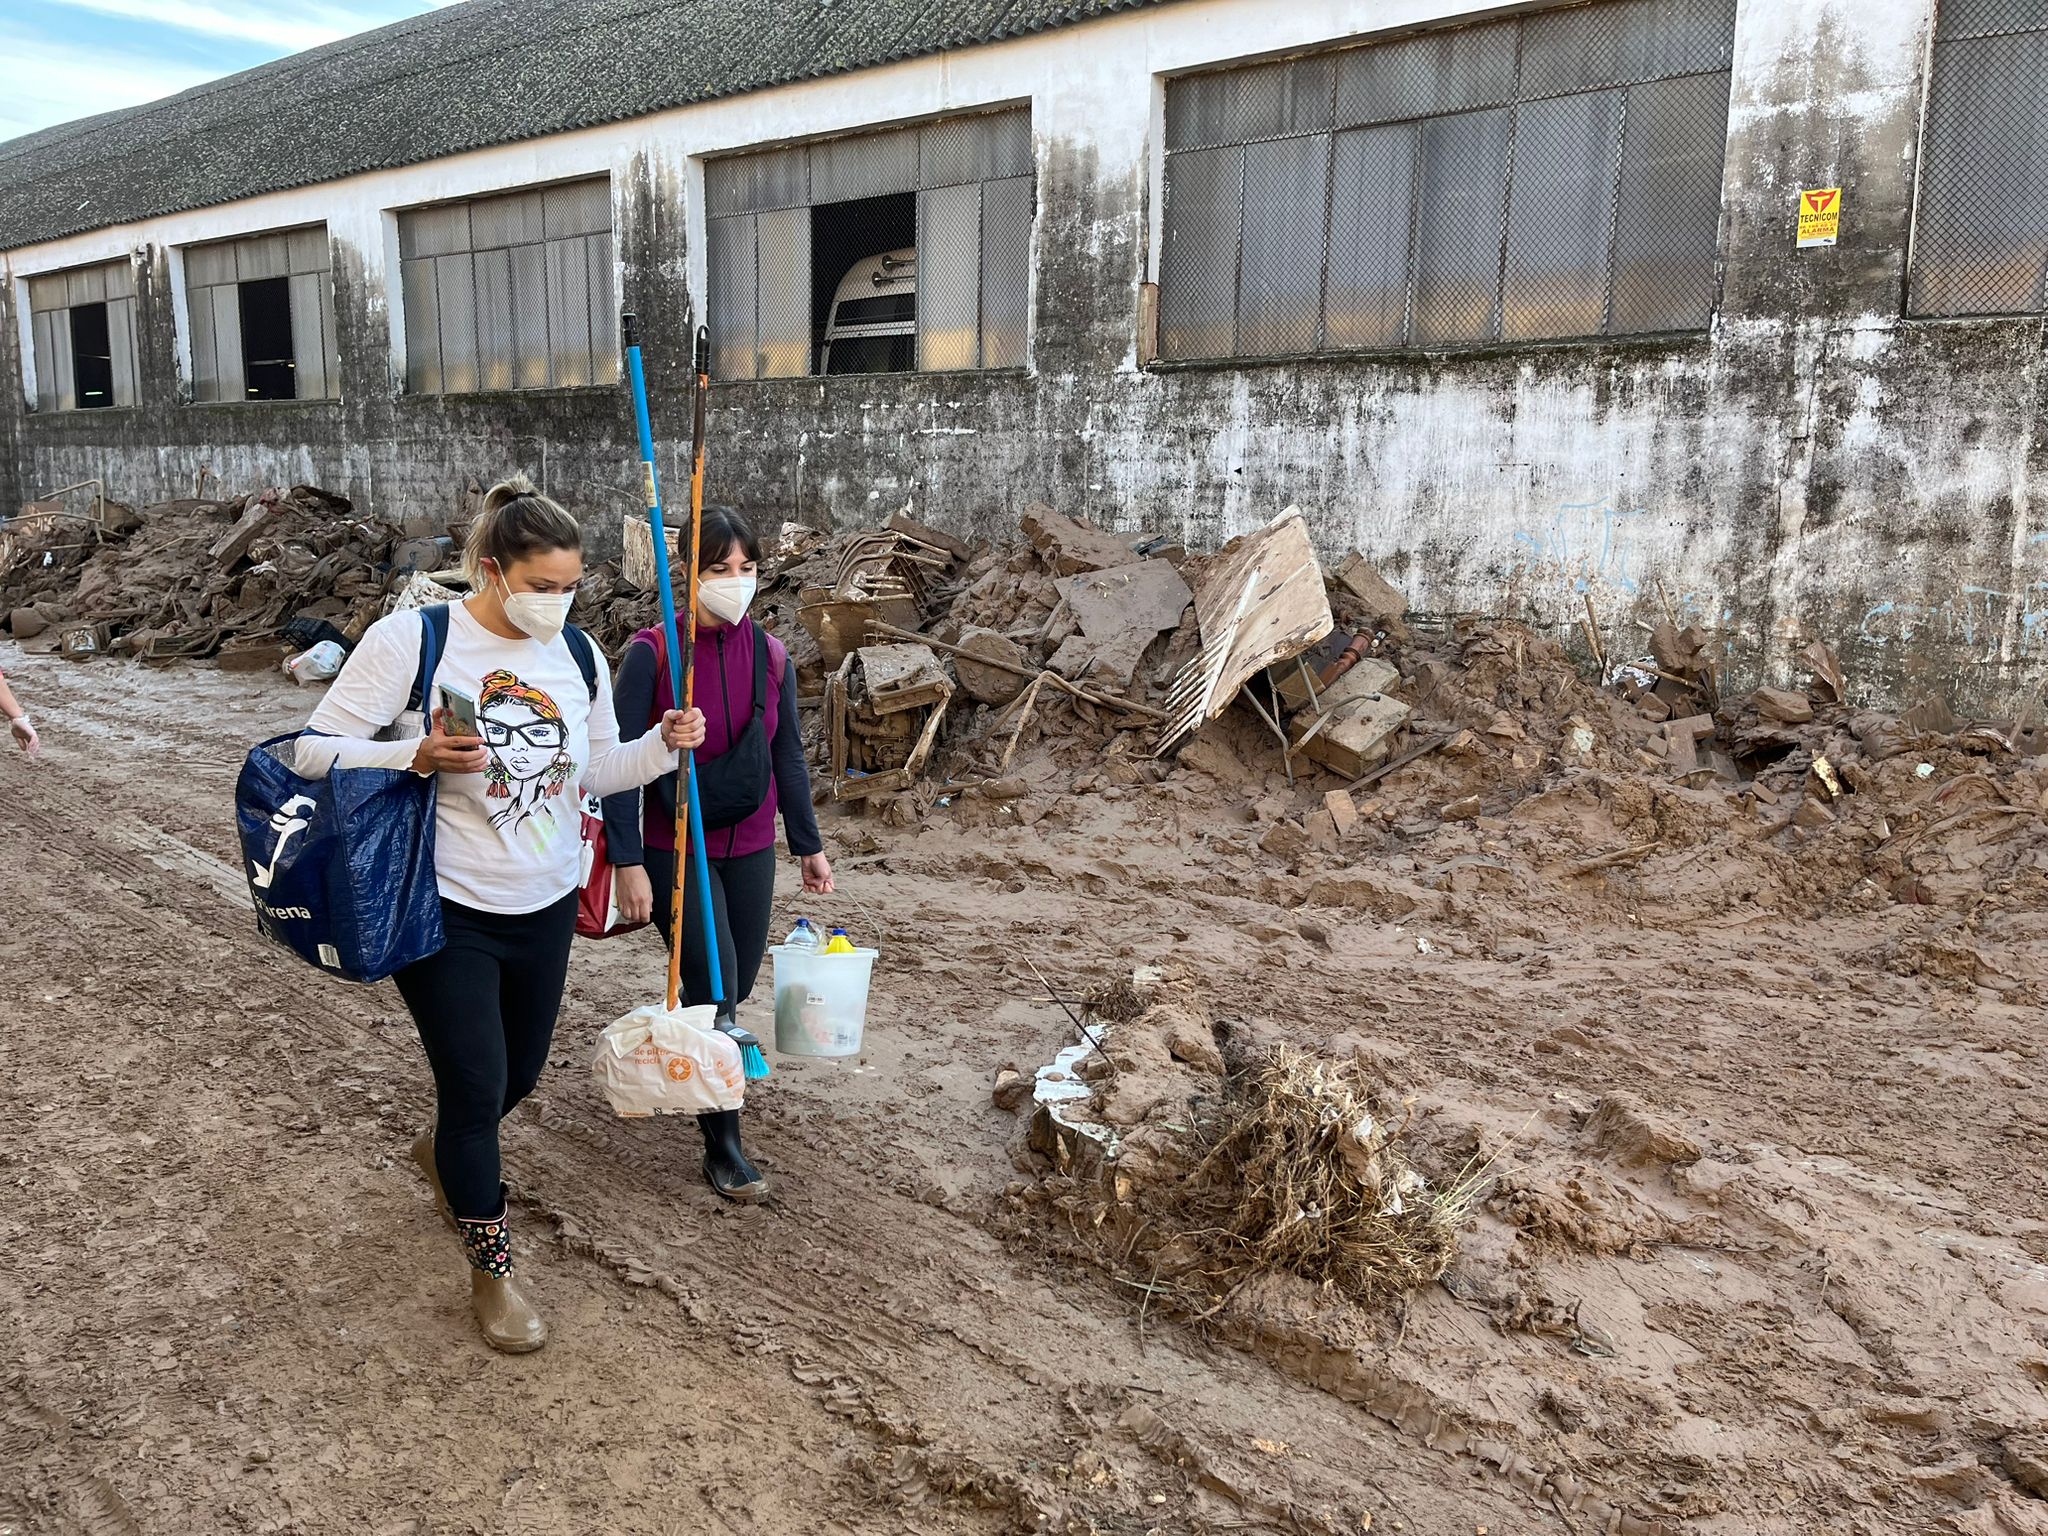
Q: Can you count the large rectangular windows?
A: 6